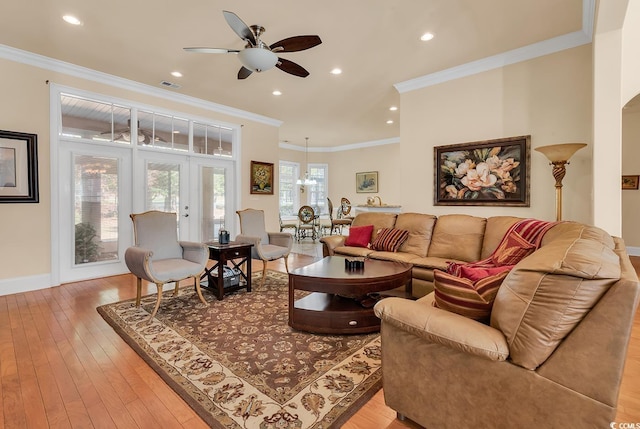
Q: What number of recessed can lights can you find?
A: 7